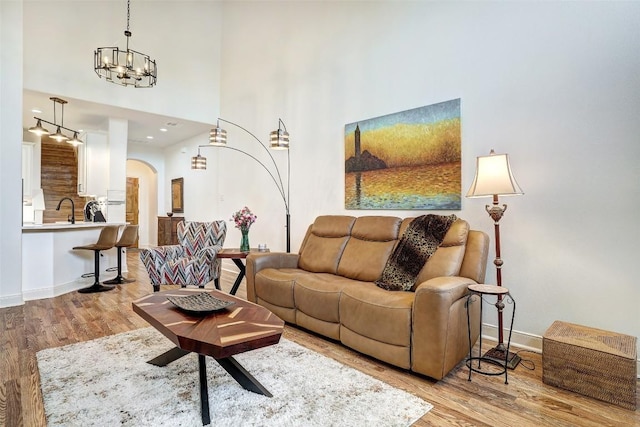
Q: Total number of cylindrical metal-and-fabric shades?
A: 3